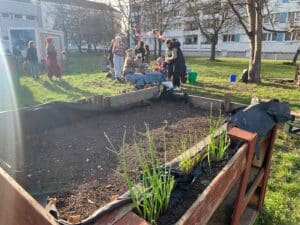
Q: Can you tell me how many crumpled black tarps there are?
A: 1